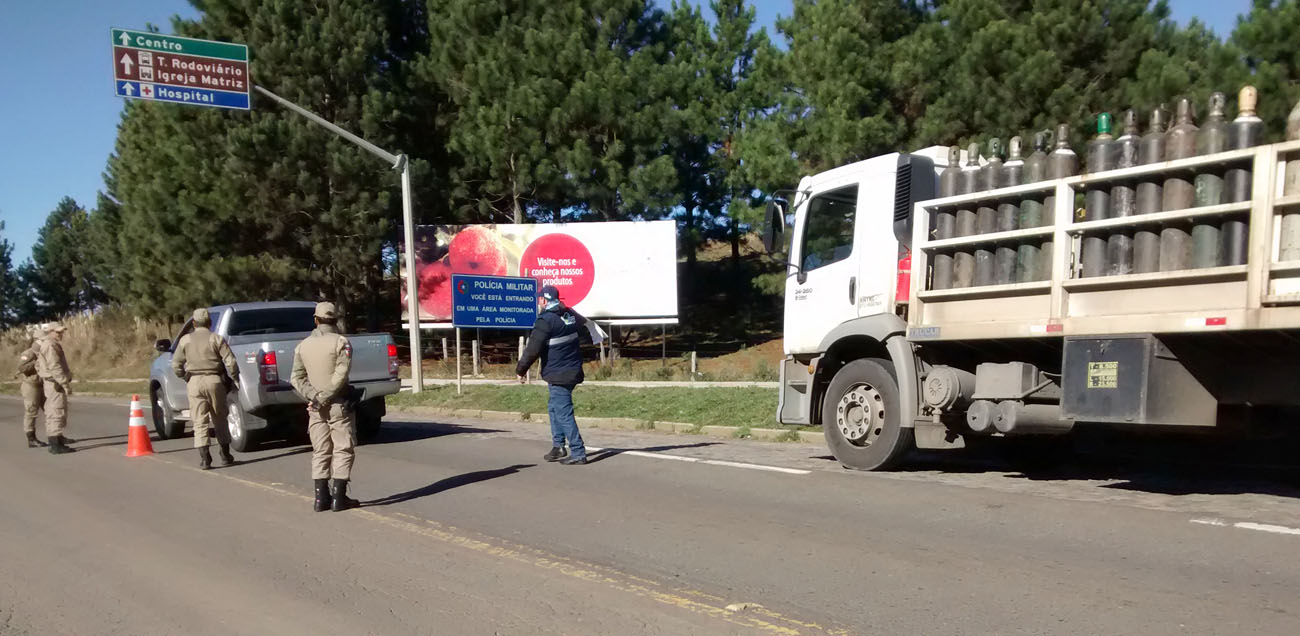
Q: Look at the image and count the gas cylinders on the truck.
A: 13